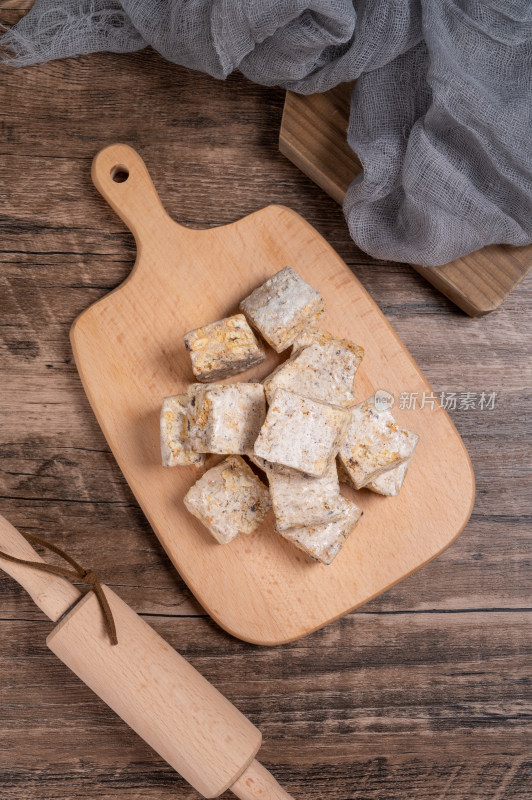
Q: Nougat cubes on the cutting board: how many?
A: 12